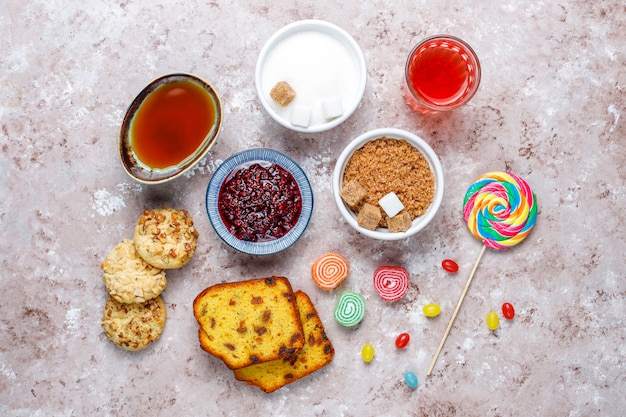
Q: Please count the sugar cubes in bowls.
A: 7